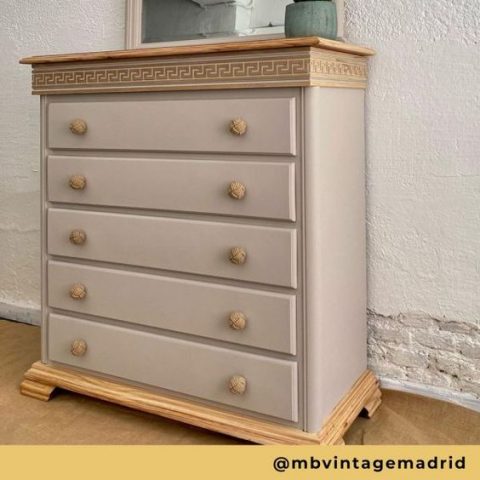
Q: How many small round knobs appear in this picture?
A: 10